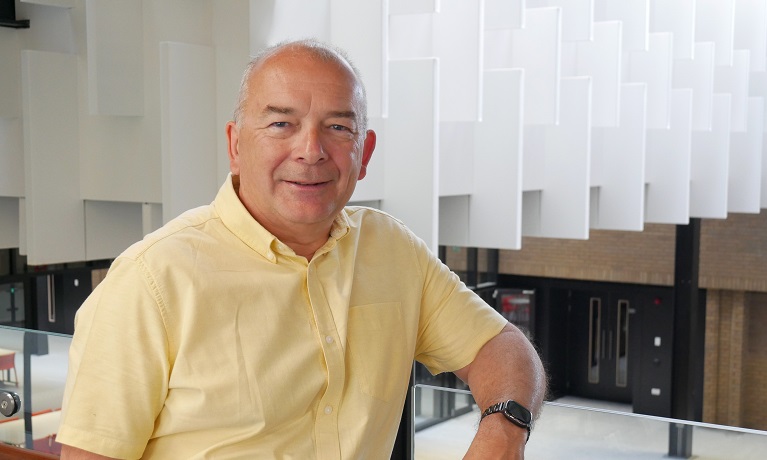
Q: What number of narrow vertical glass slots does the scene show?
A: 3